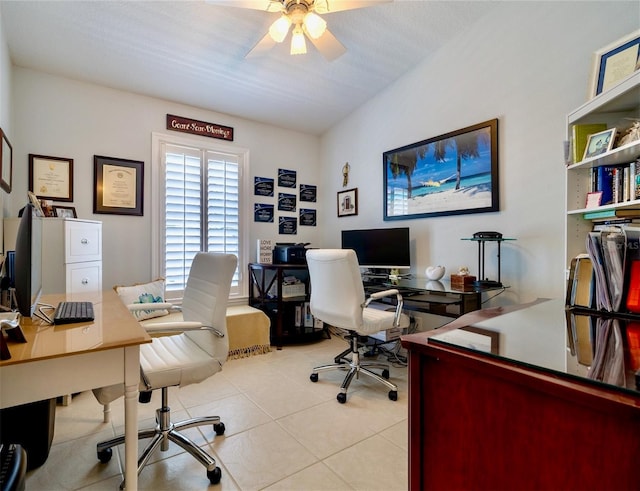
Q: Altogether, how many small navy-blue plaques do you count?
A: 7